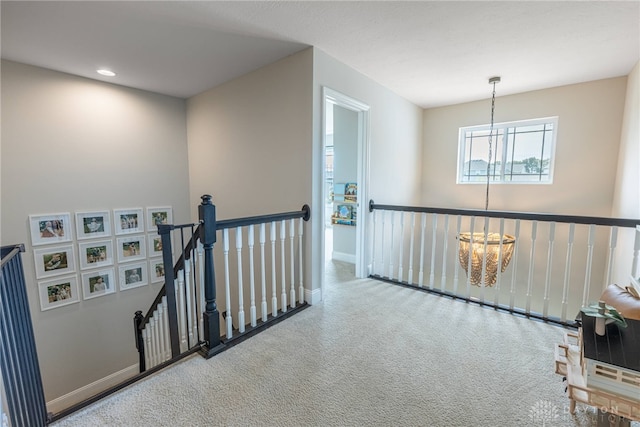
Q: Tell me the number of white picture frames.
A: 12